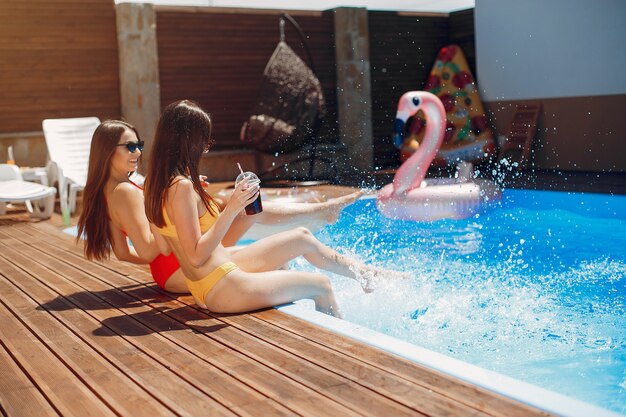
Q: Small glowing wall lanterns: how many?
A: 0